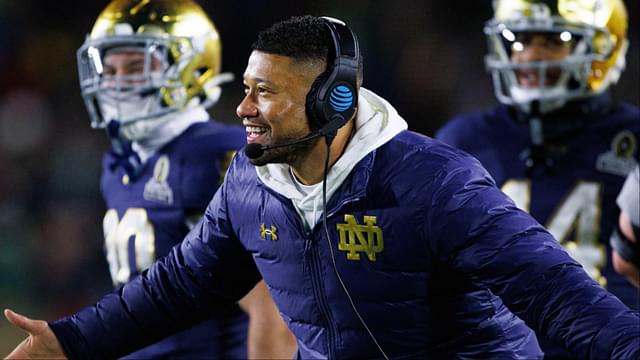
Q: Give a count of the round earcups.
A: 1